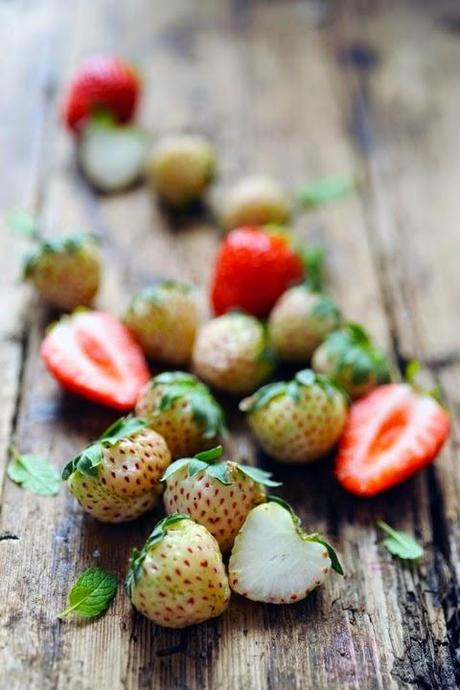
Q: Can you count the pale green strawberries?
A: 14